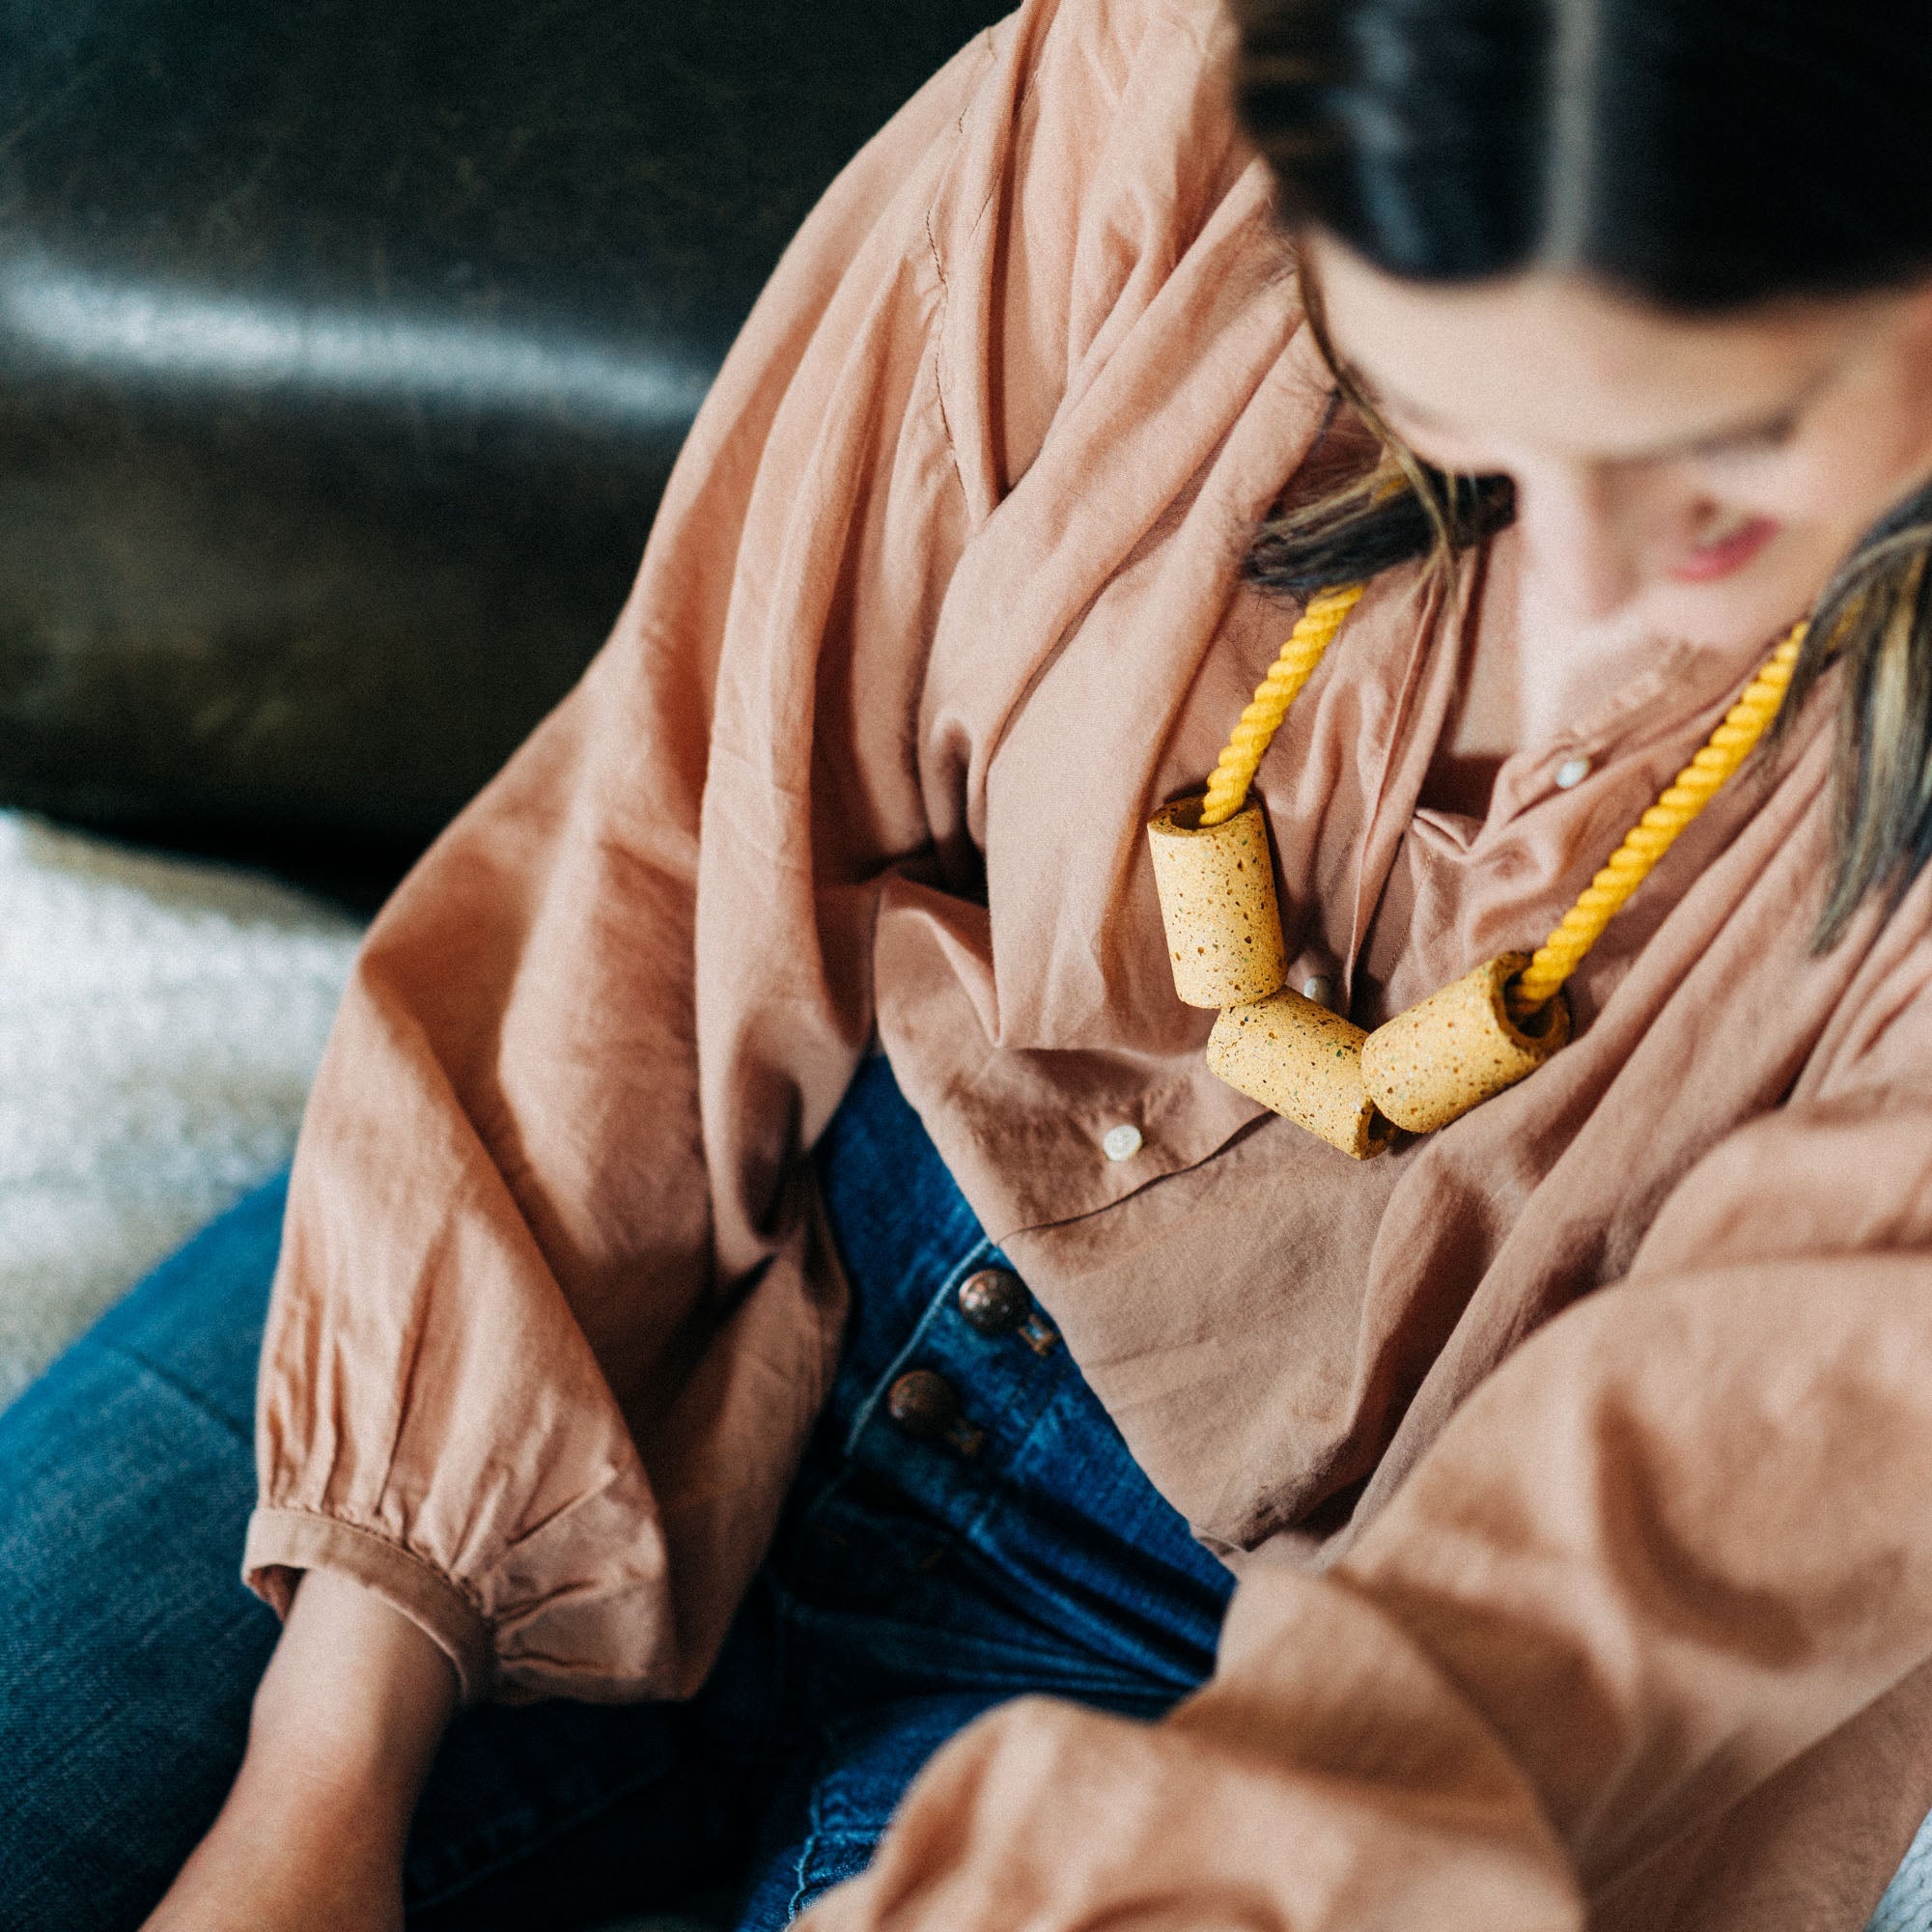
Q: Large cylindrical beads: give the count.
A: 3